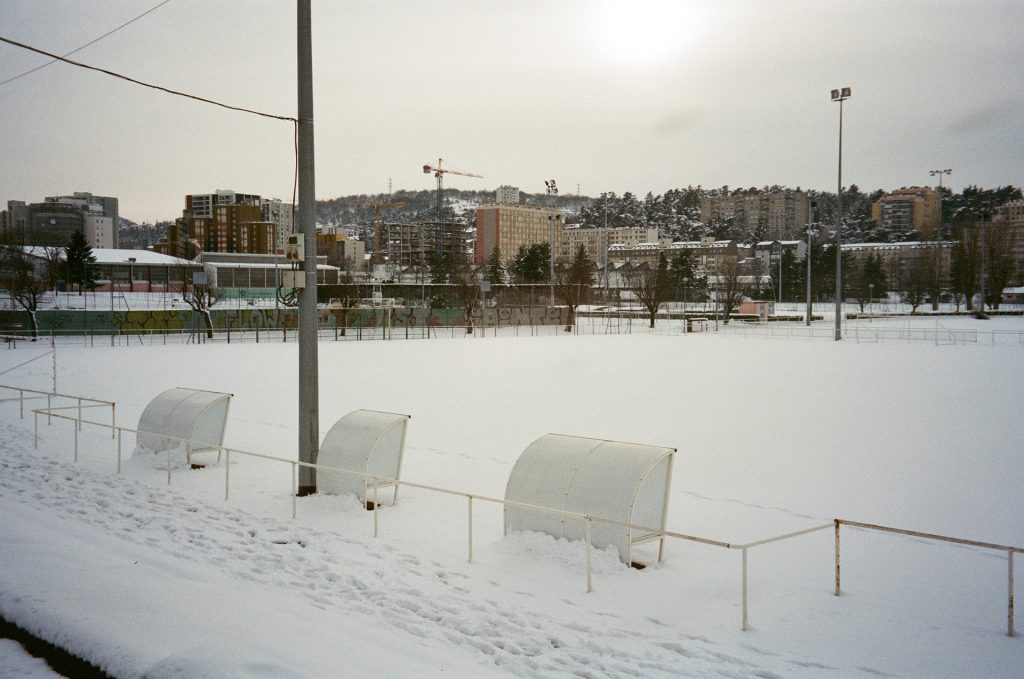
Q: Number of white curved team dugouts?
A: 3